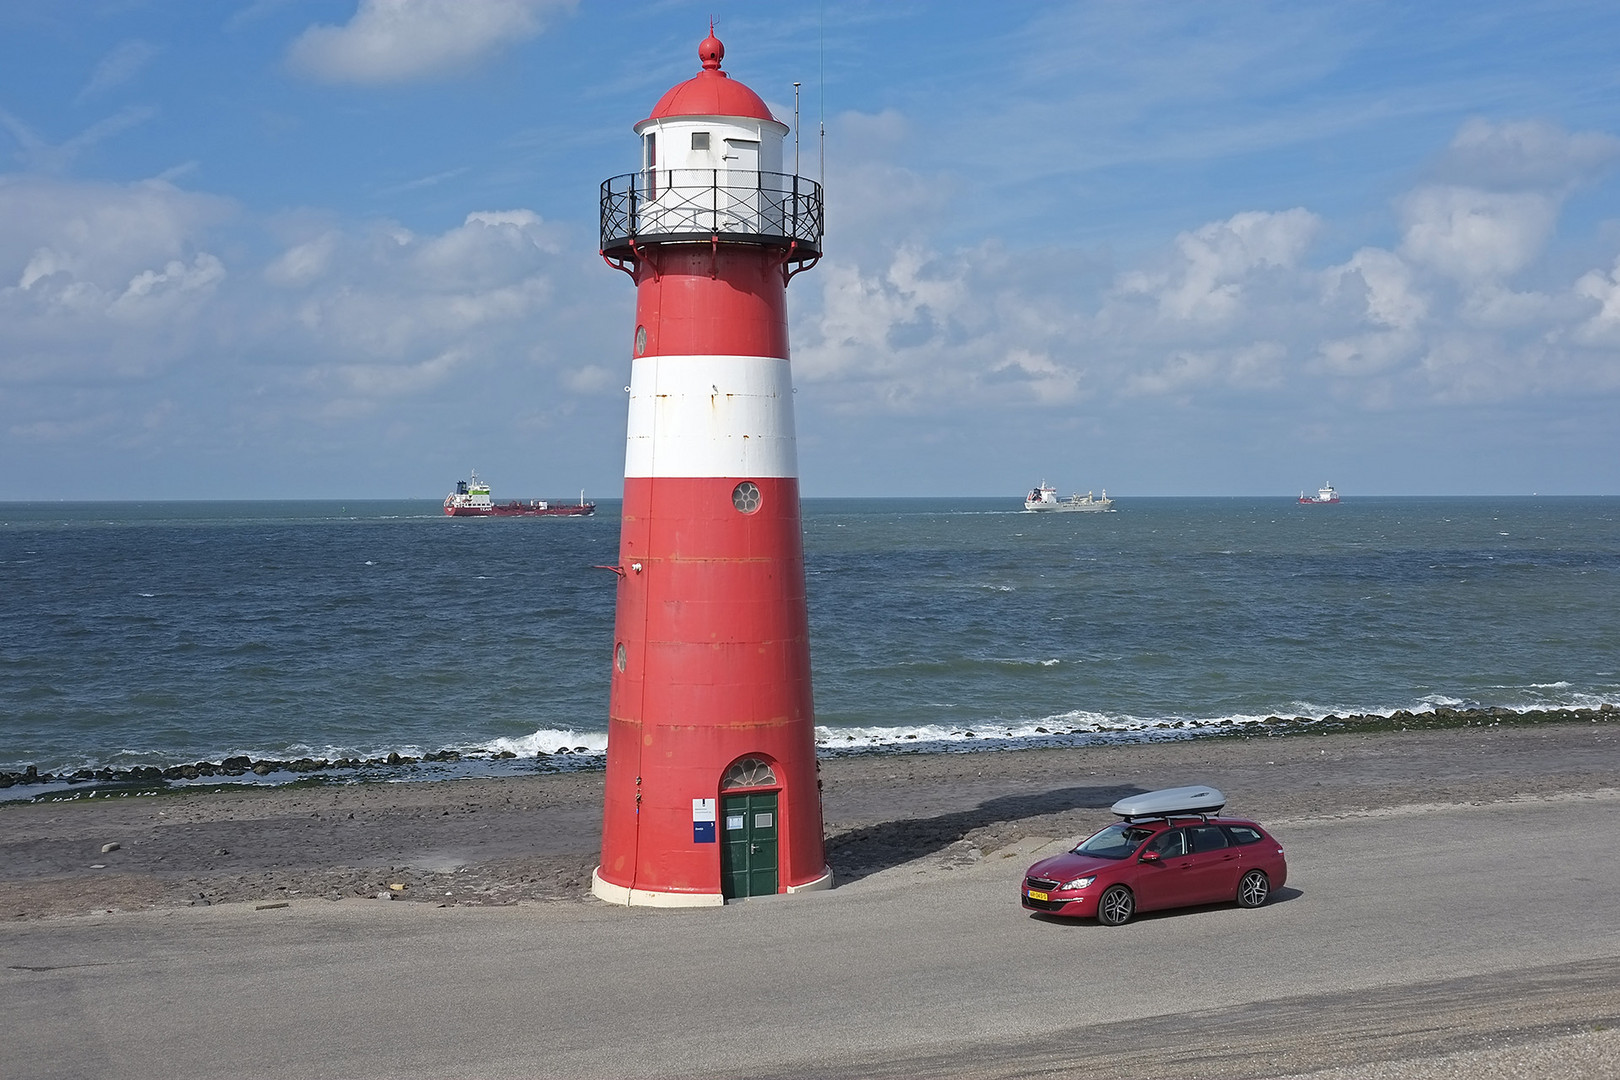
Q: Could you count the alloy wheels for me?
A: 2